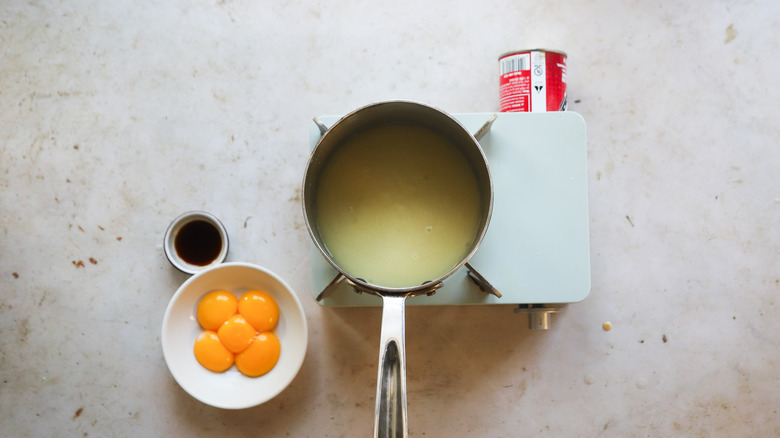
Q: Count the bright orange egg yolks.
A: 5